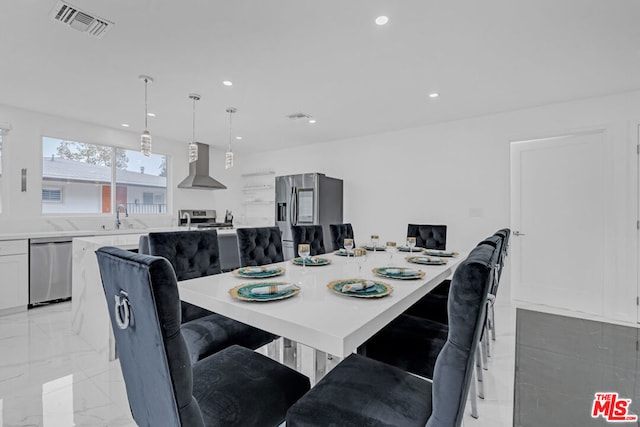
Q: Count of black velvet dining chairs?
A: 10